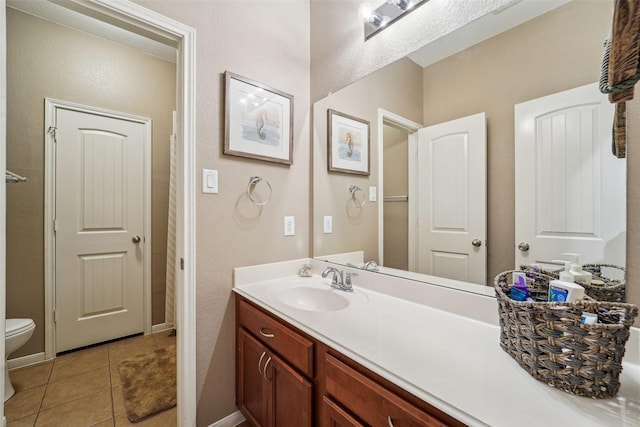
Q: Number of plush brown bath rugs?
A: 1